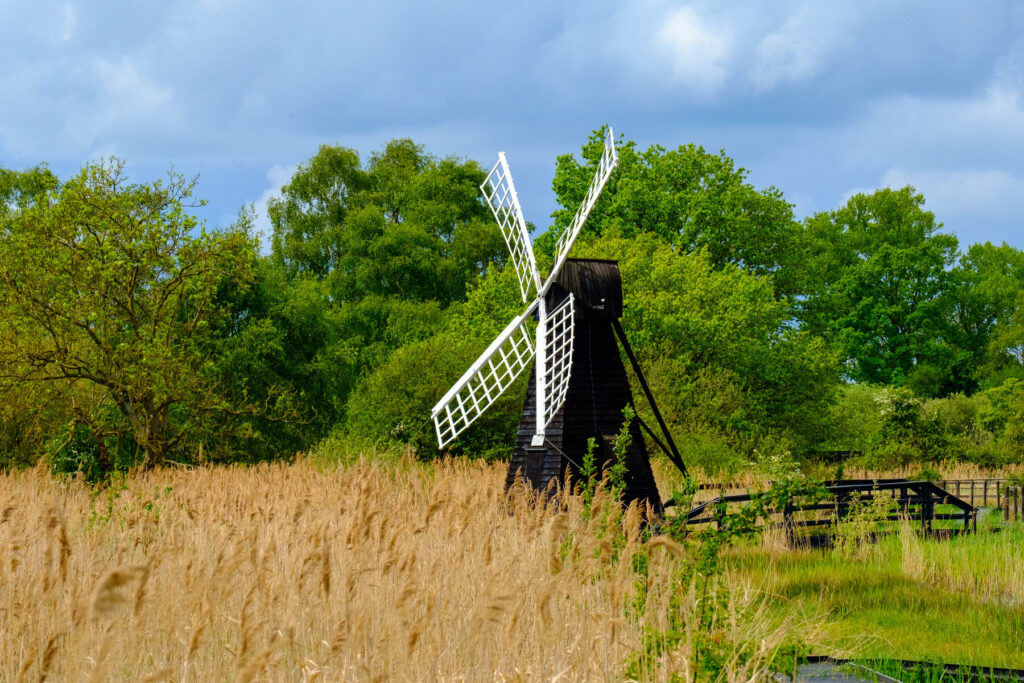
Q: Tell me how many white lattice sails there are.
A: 4